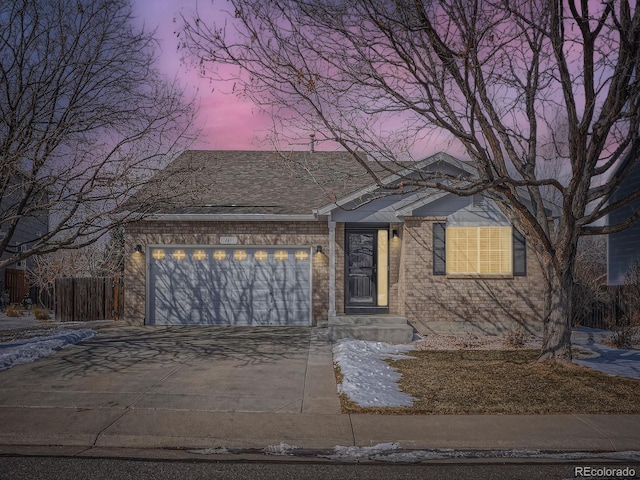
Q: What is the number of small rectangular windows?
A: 8